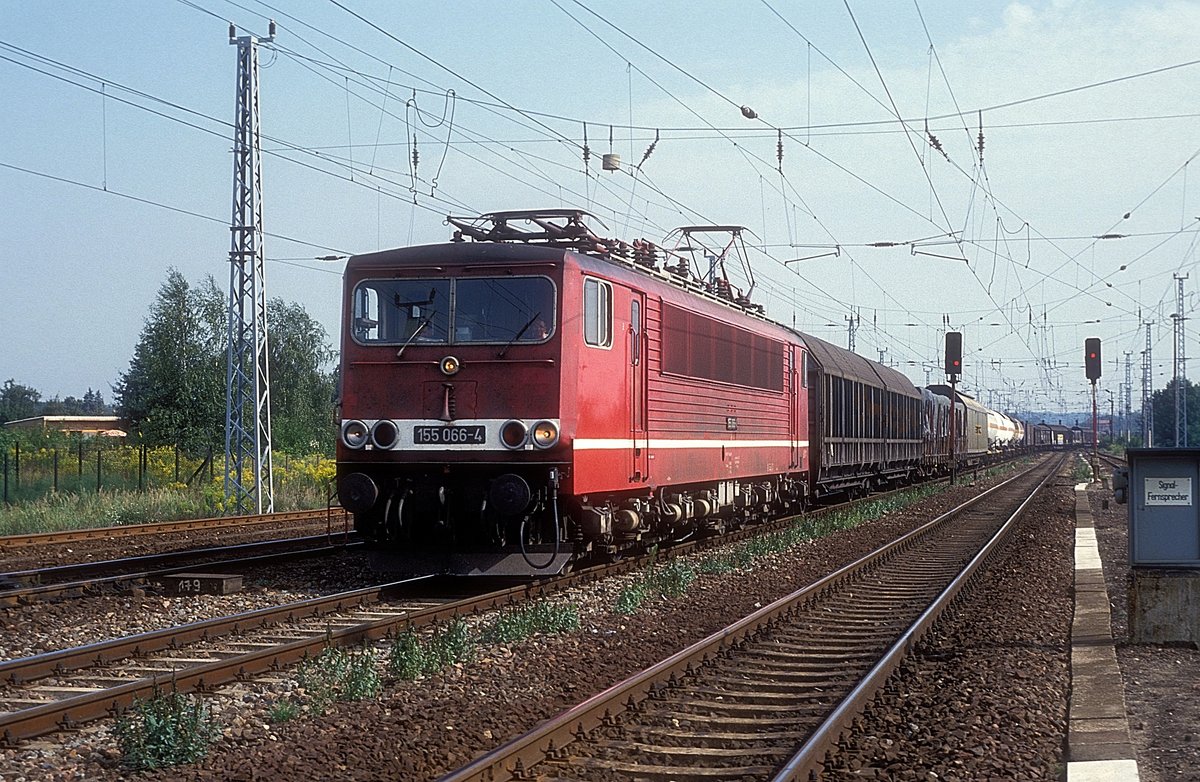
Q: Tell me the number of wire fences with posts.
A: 1